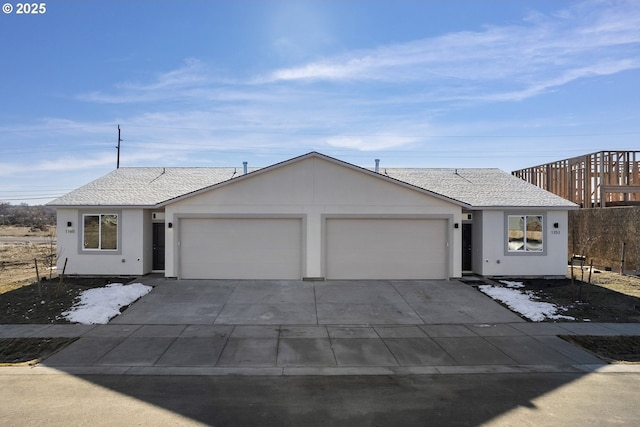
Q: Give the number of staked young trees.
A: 2